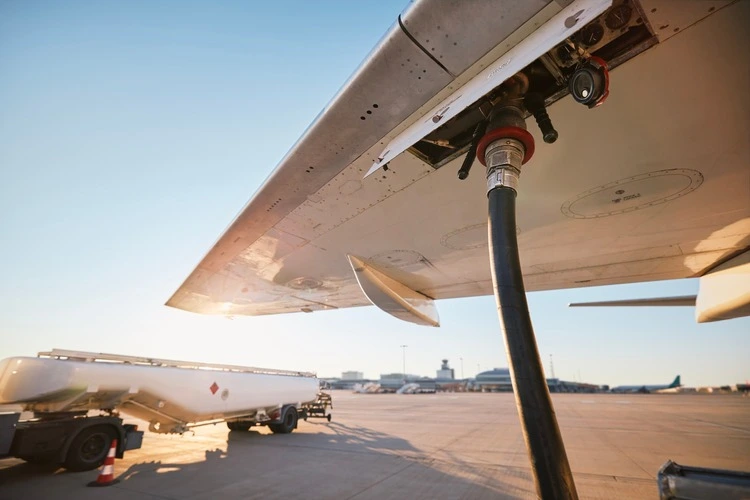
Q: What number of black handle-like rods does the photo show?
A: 2